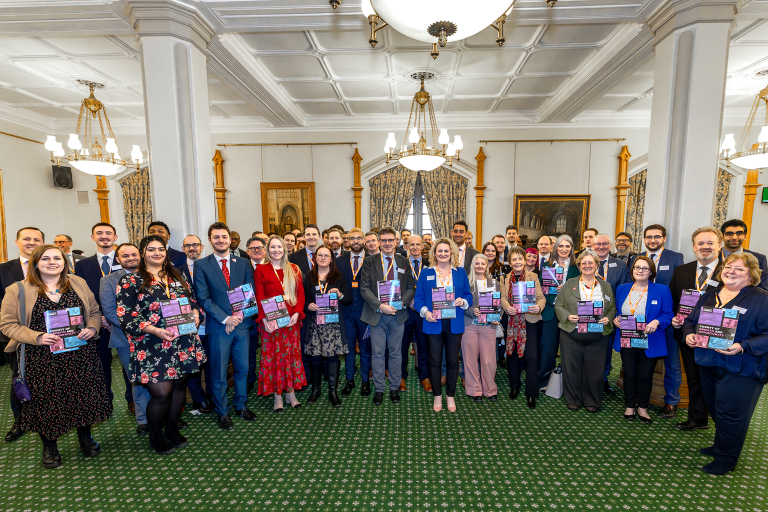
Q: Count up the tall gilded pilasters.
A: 6